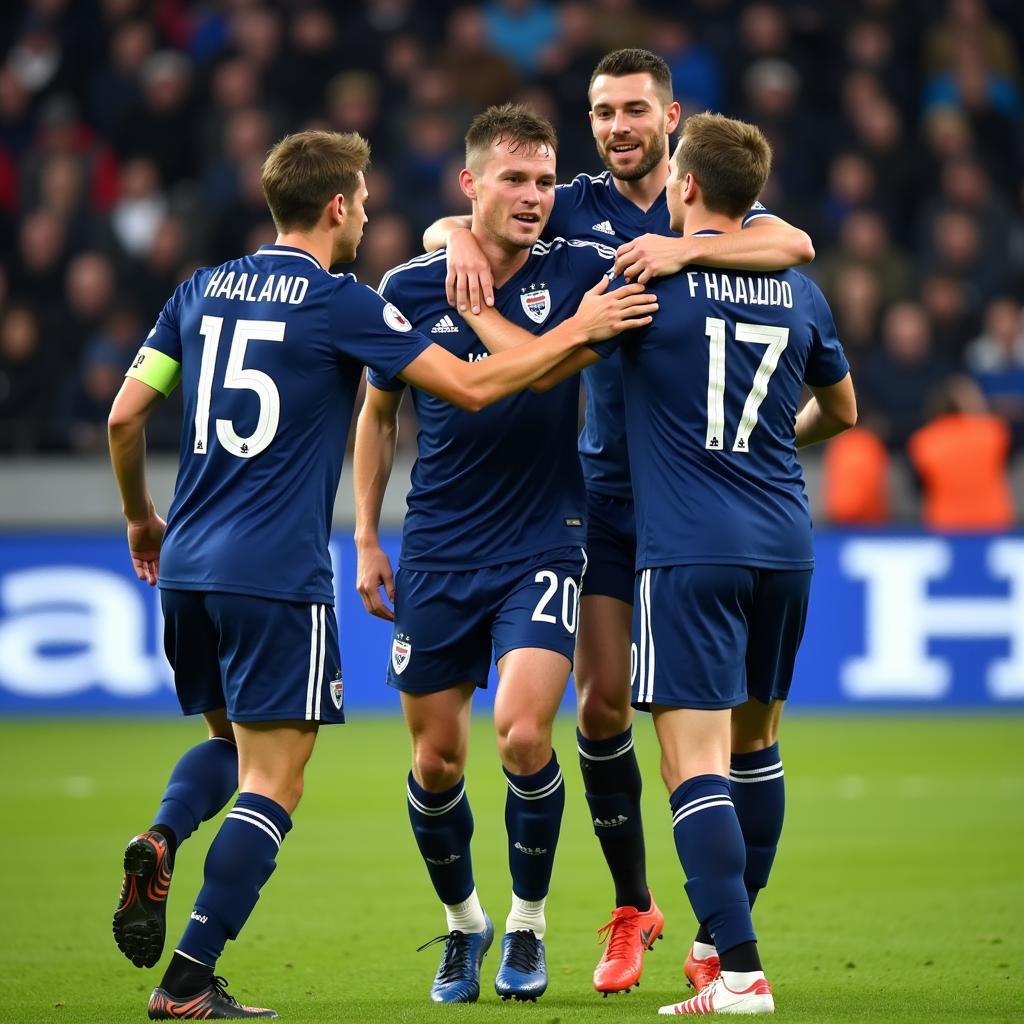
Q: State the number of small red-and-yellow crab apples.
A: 0